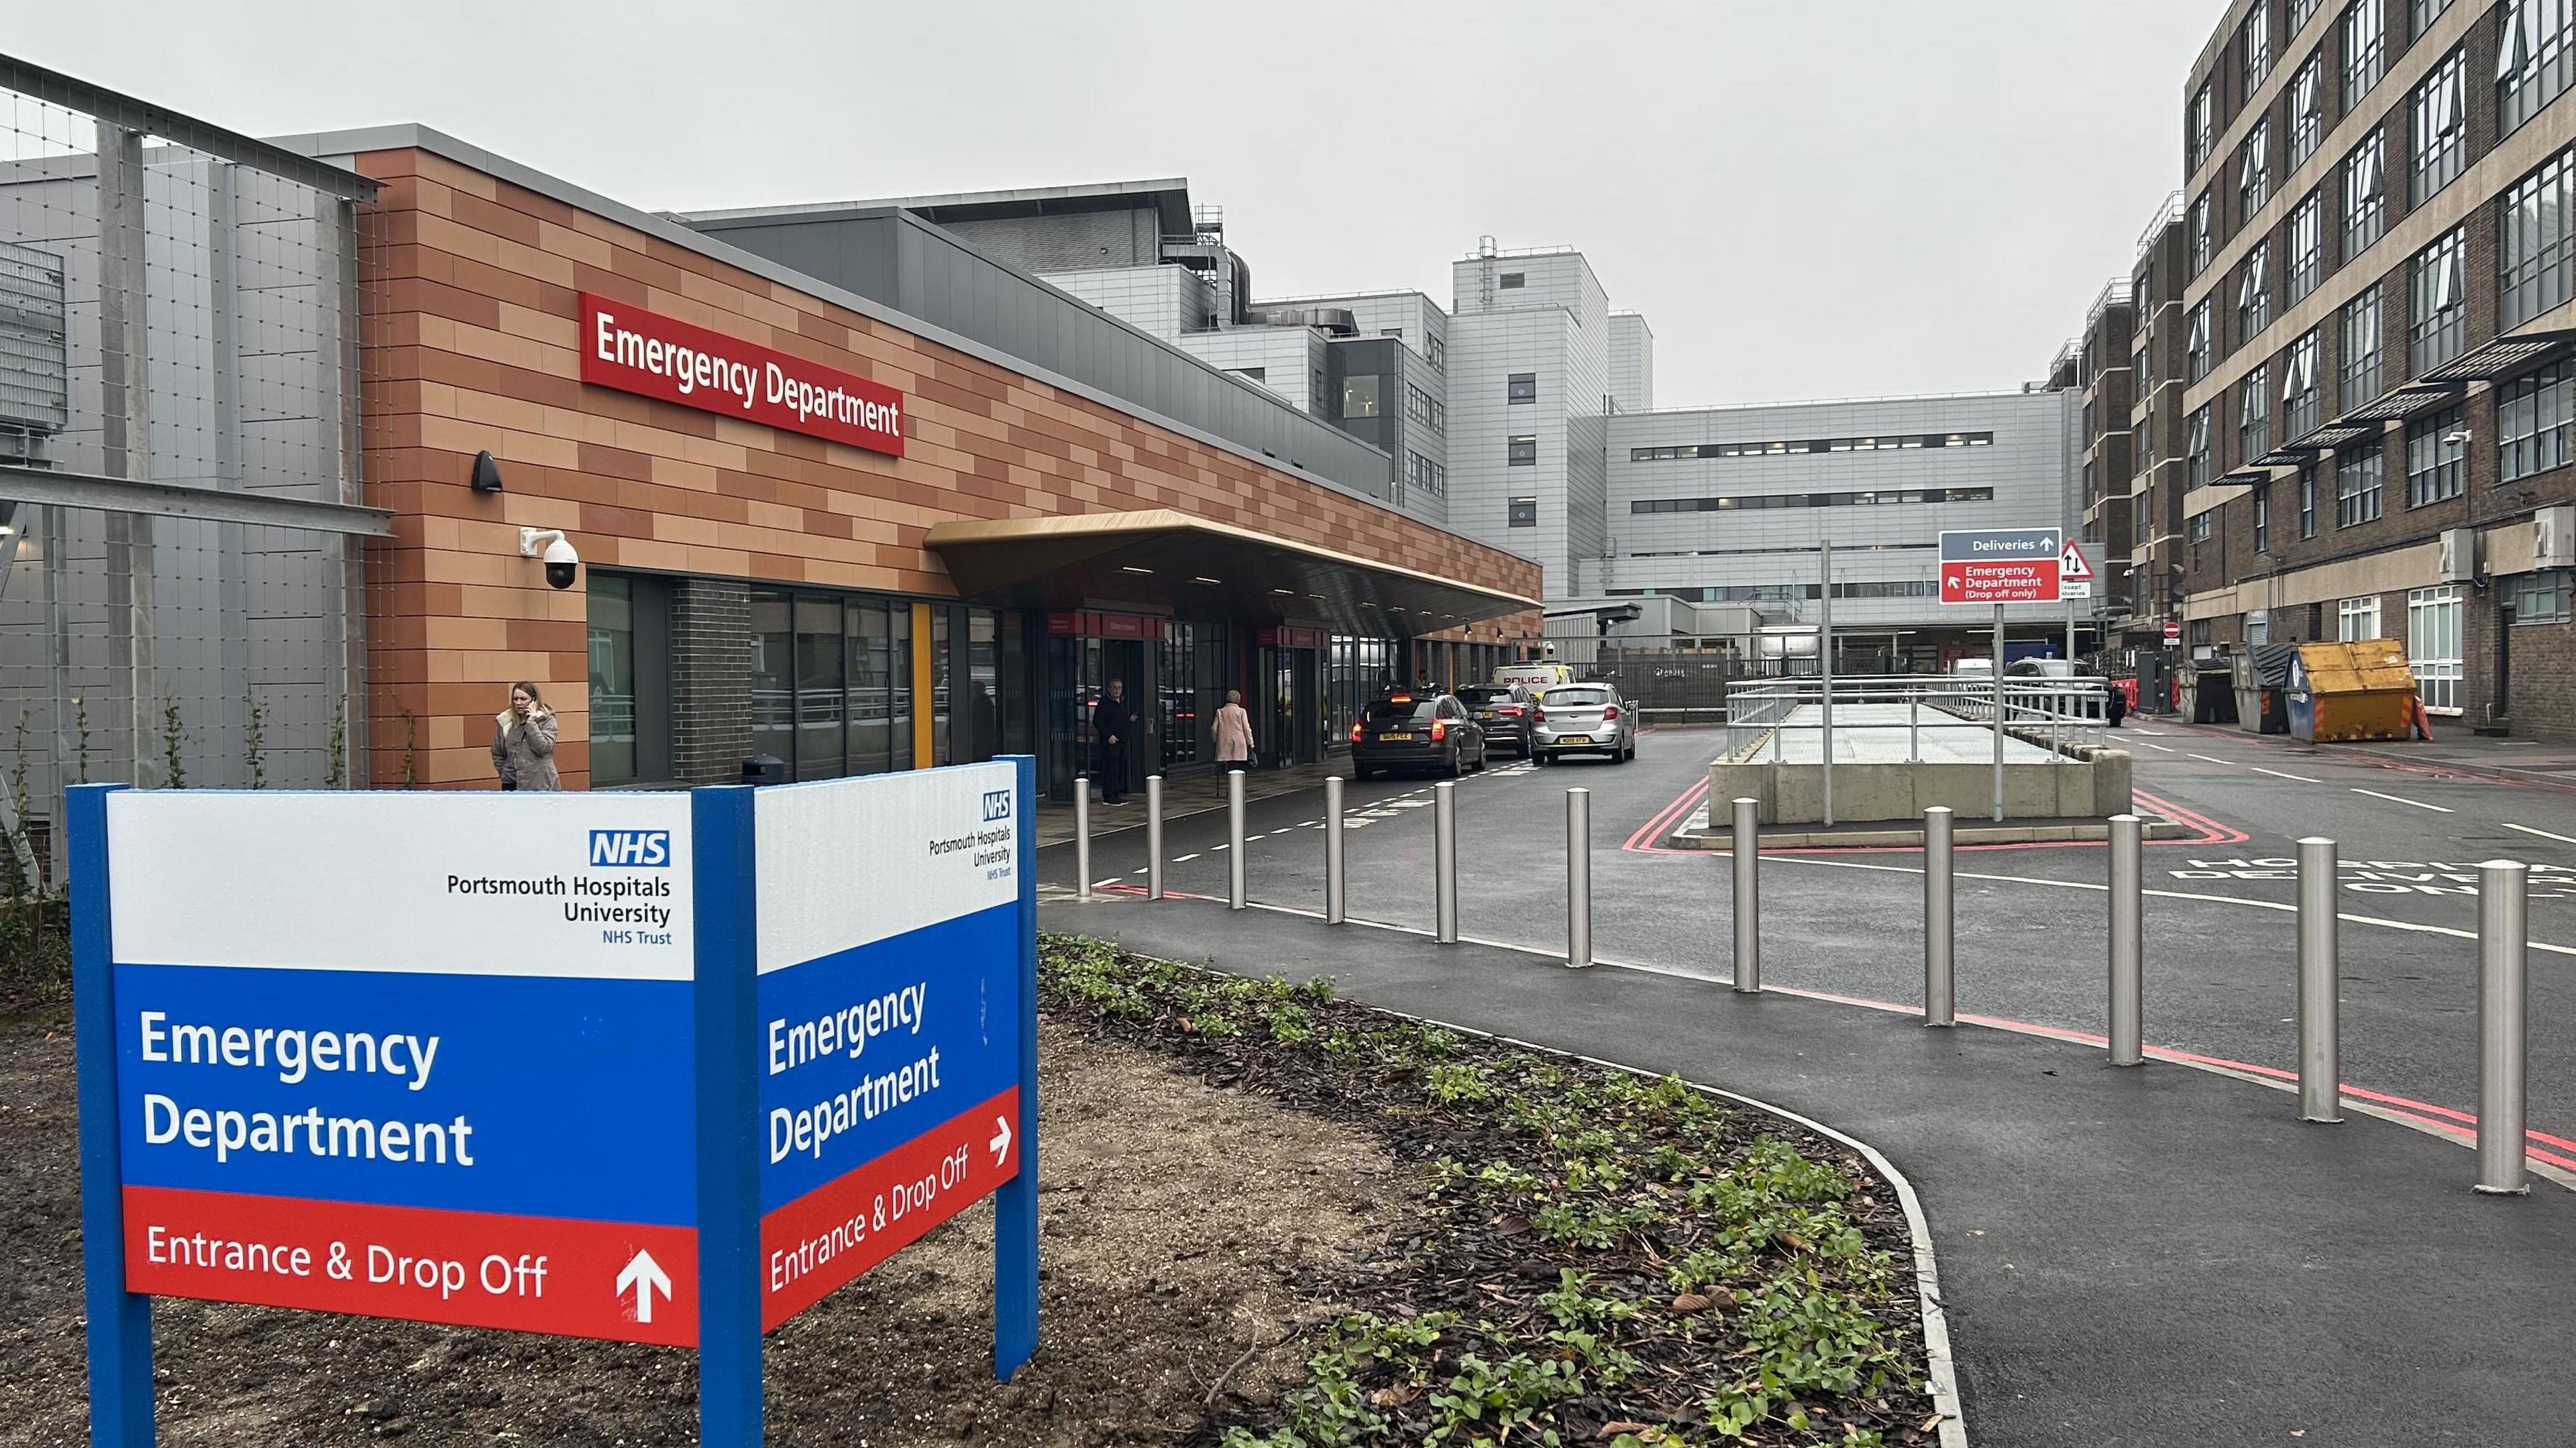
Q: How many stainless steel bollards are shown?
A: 11